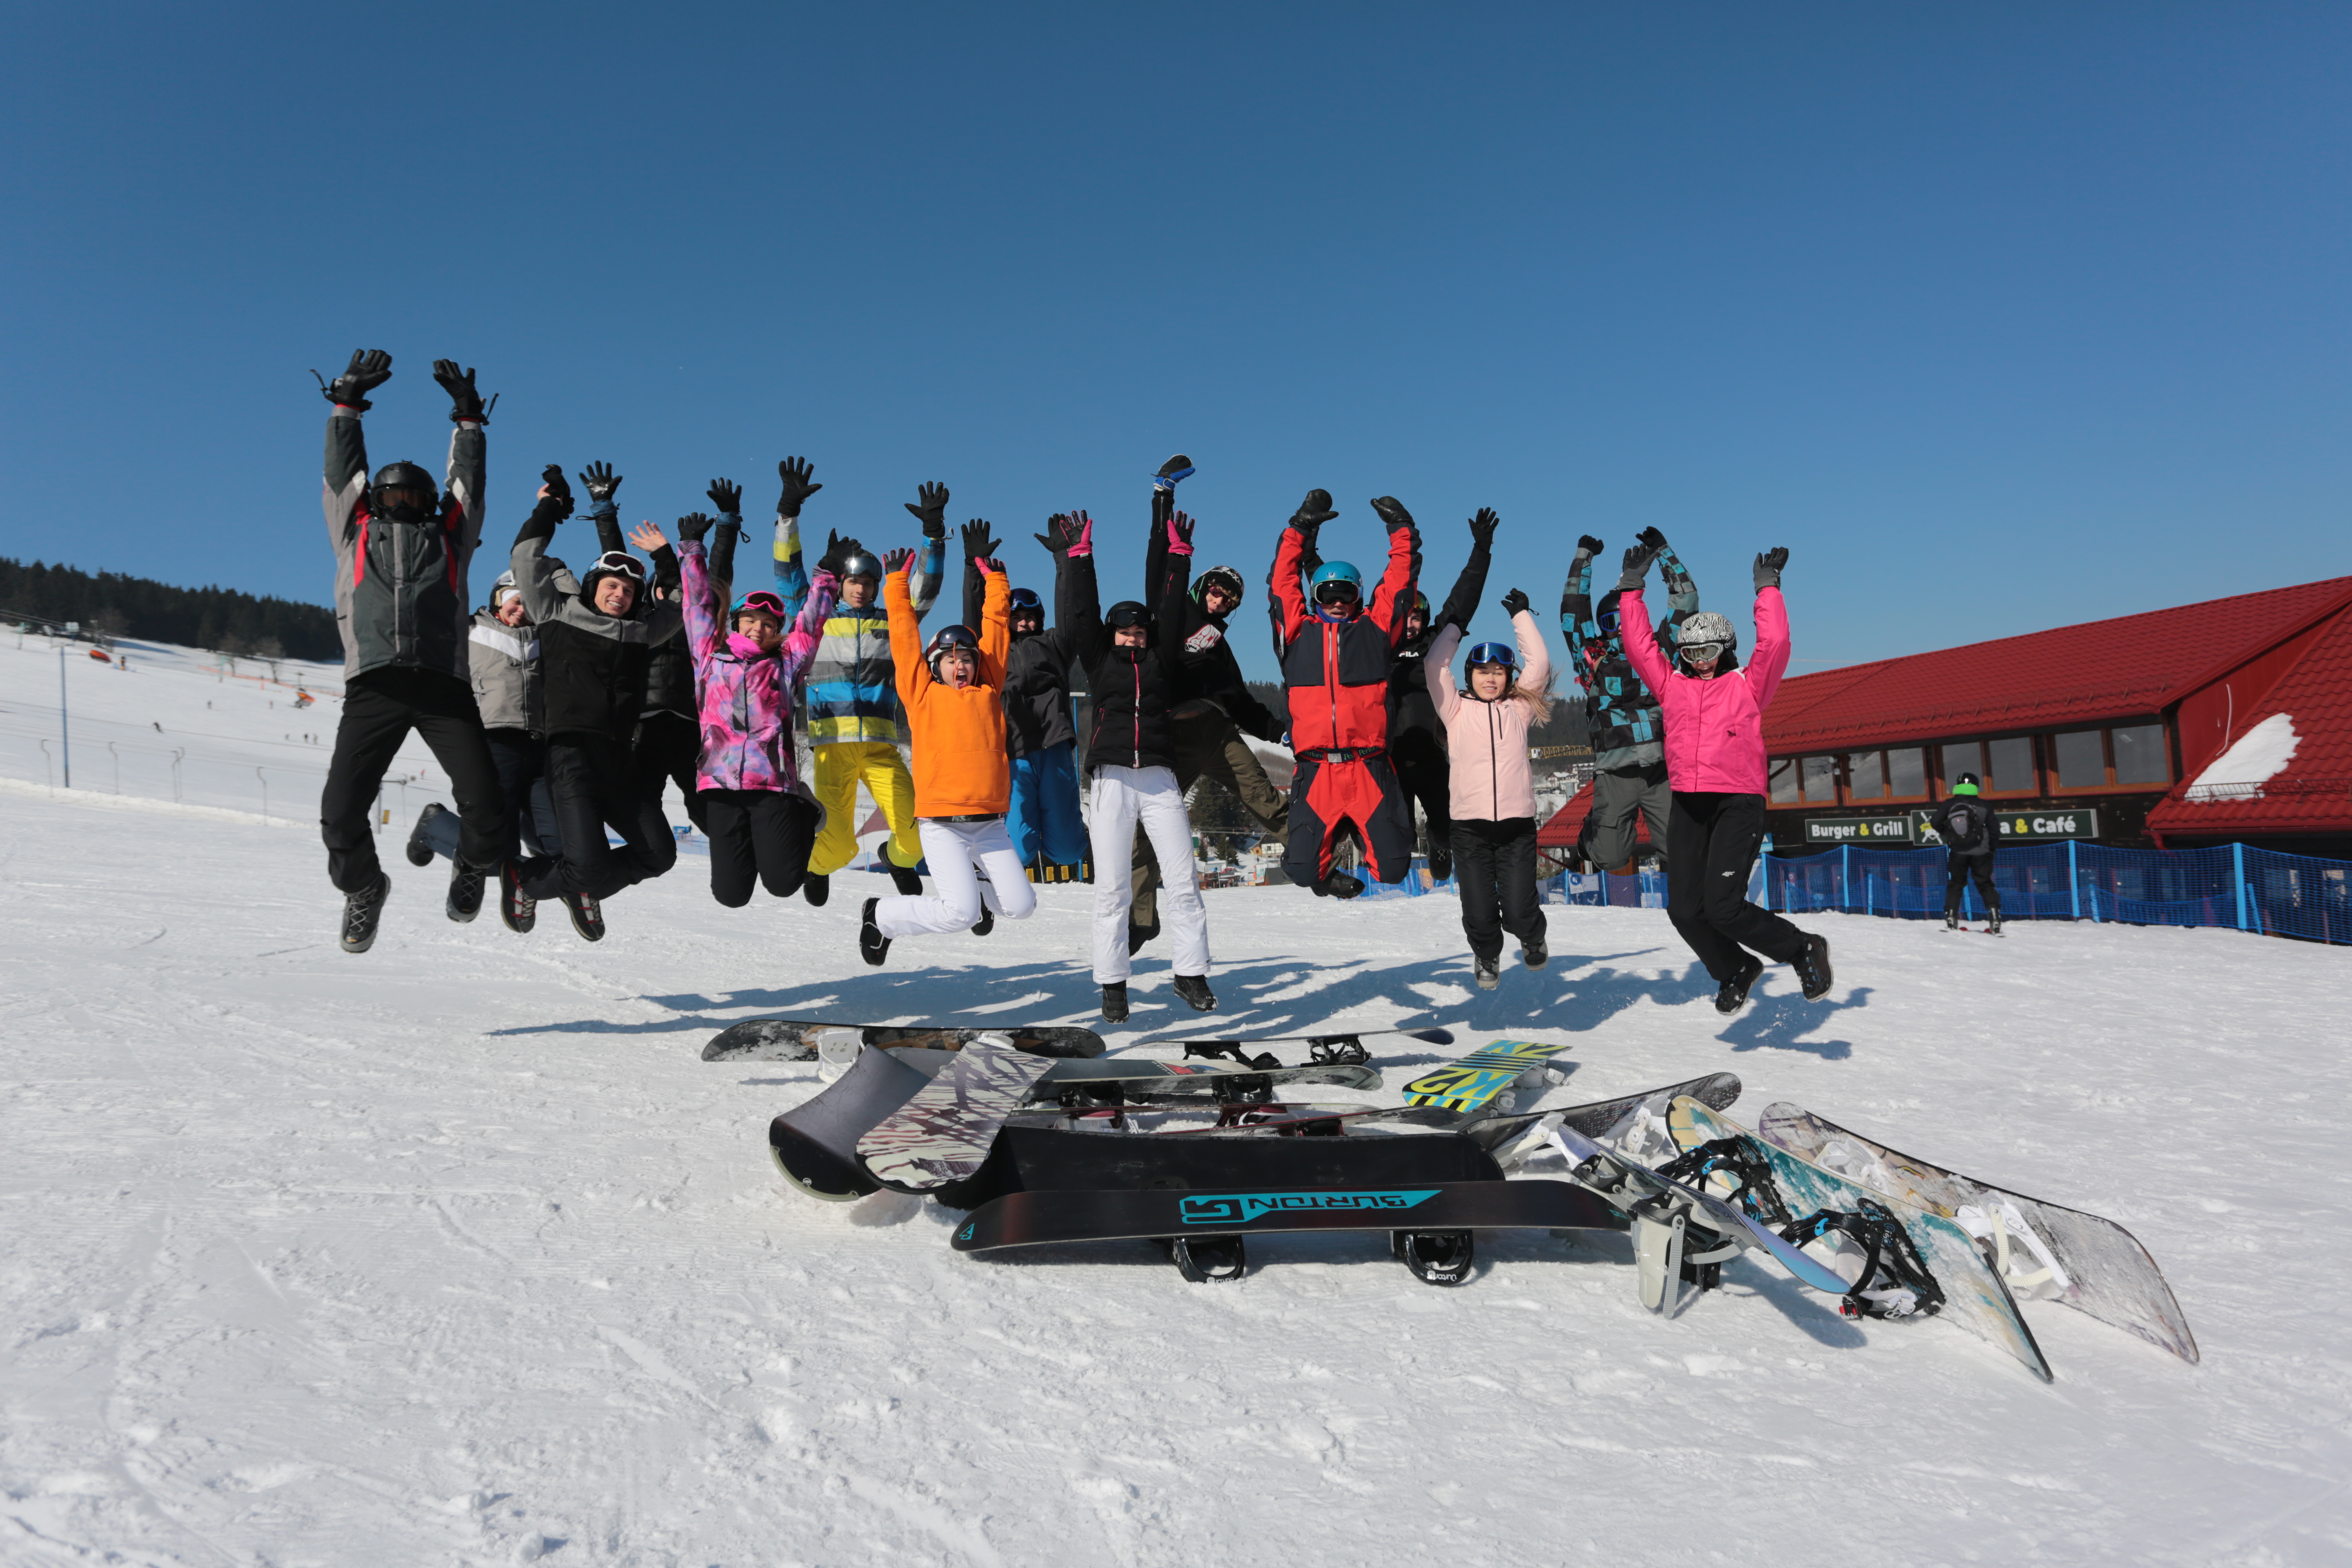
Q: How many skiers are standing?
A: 1